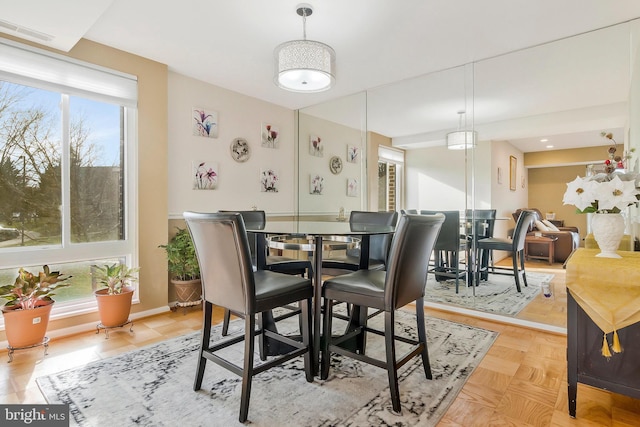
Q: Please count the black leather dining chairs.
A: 4